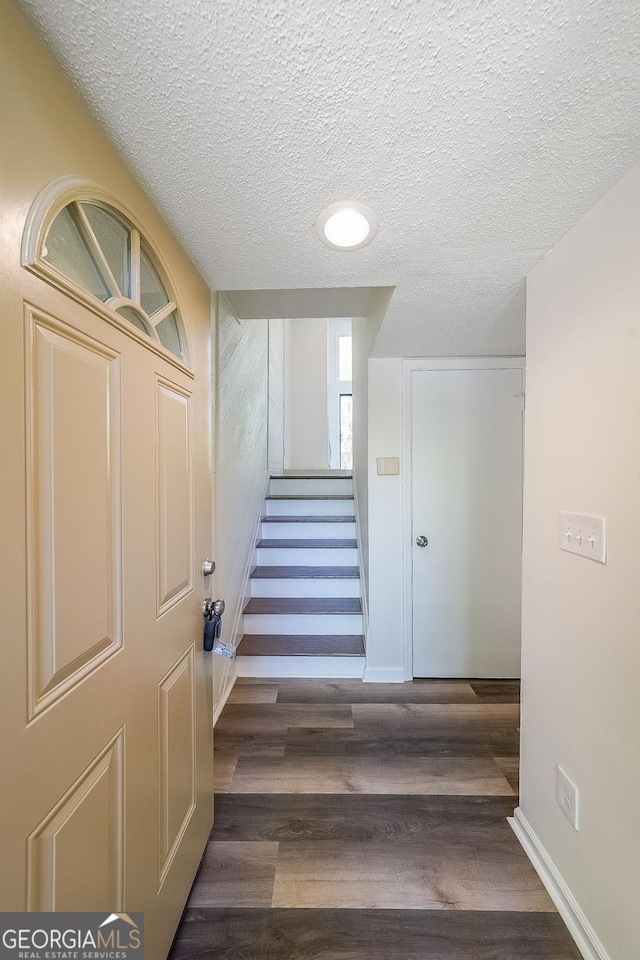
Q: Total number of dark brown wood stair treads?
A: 7